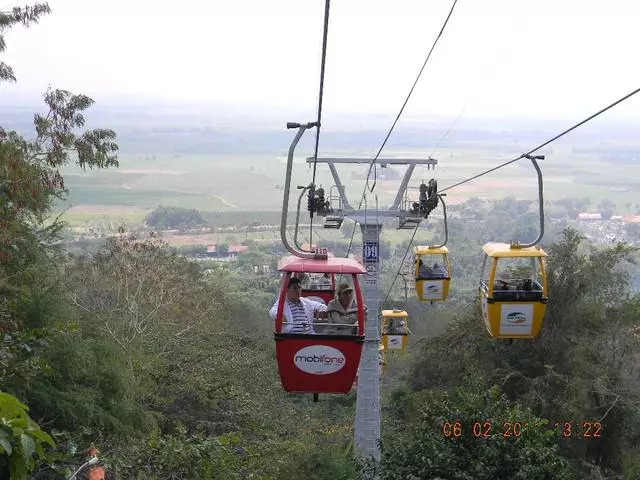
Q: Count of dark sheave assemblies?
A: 2